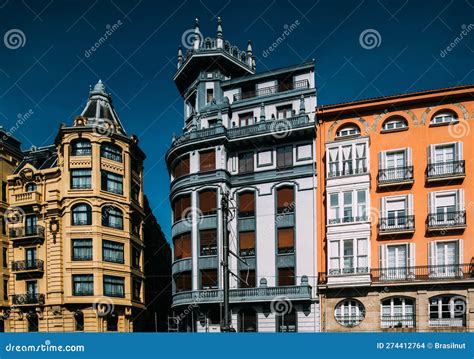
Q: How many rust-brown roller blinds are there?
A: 14